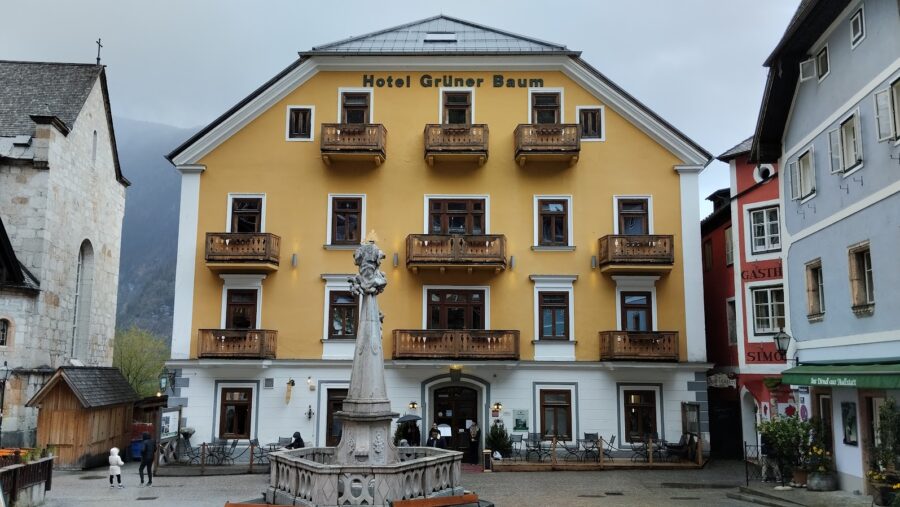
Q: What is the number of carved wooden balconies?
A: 9